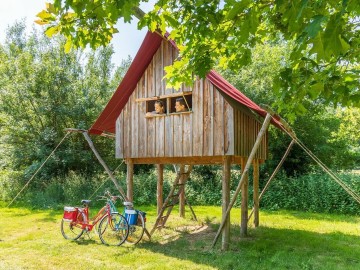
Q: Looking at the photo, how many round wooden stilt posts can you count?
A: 6